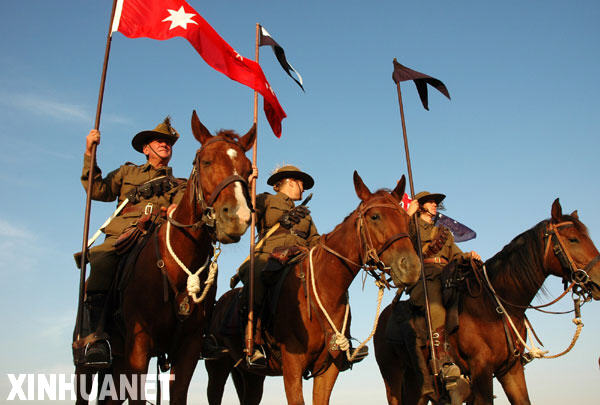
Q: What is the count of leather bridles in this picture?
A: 3